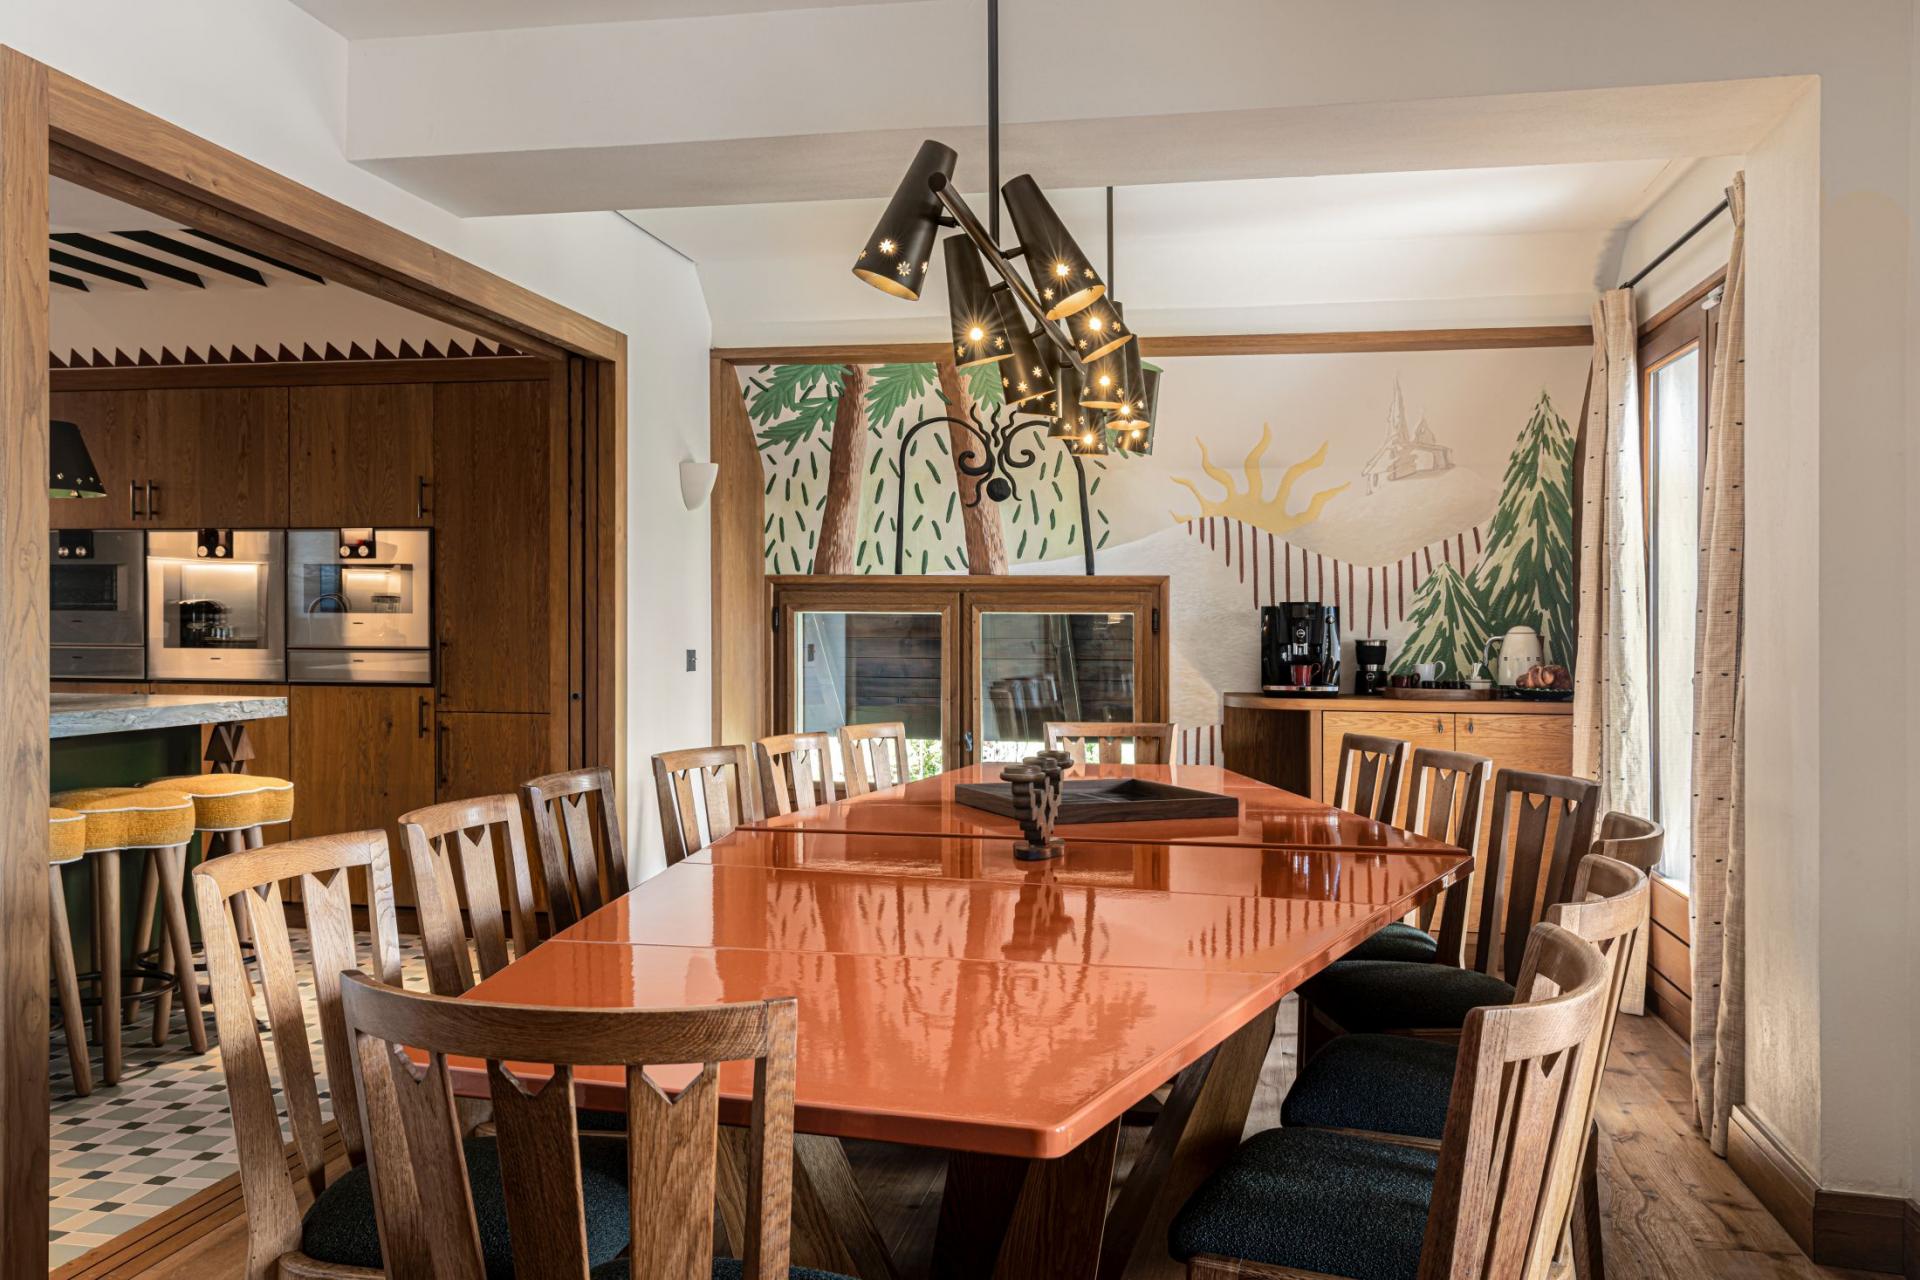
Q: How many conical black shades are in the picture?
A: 12